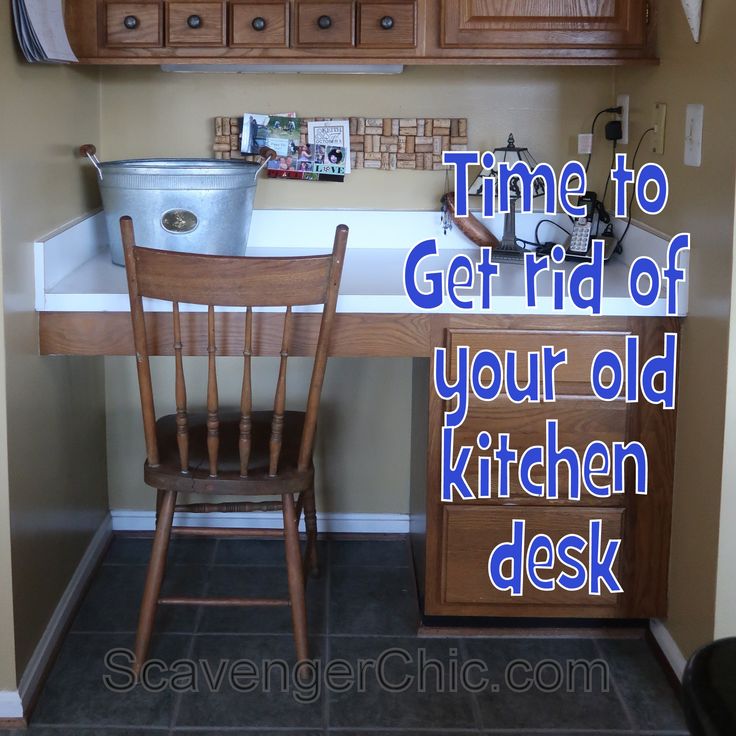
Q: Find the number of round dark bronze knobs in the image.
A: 5